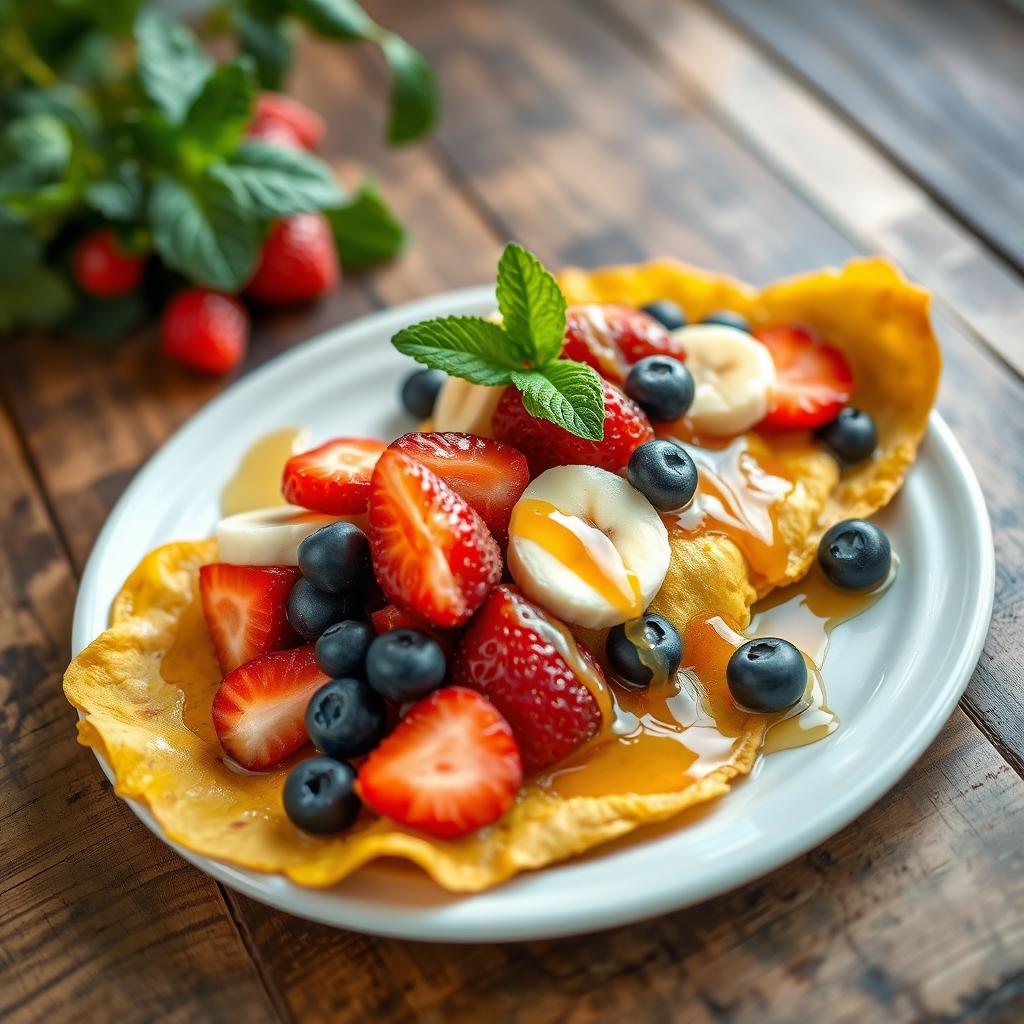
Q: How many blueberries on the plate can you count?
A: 15